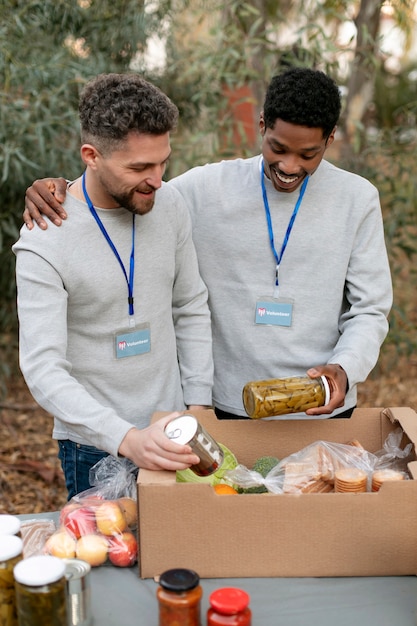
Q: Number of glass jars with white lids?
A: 4